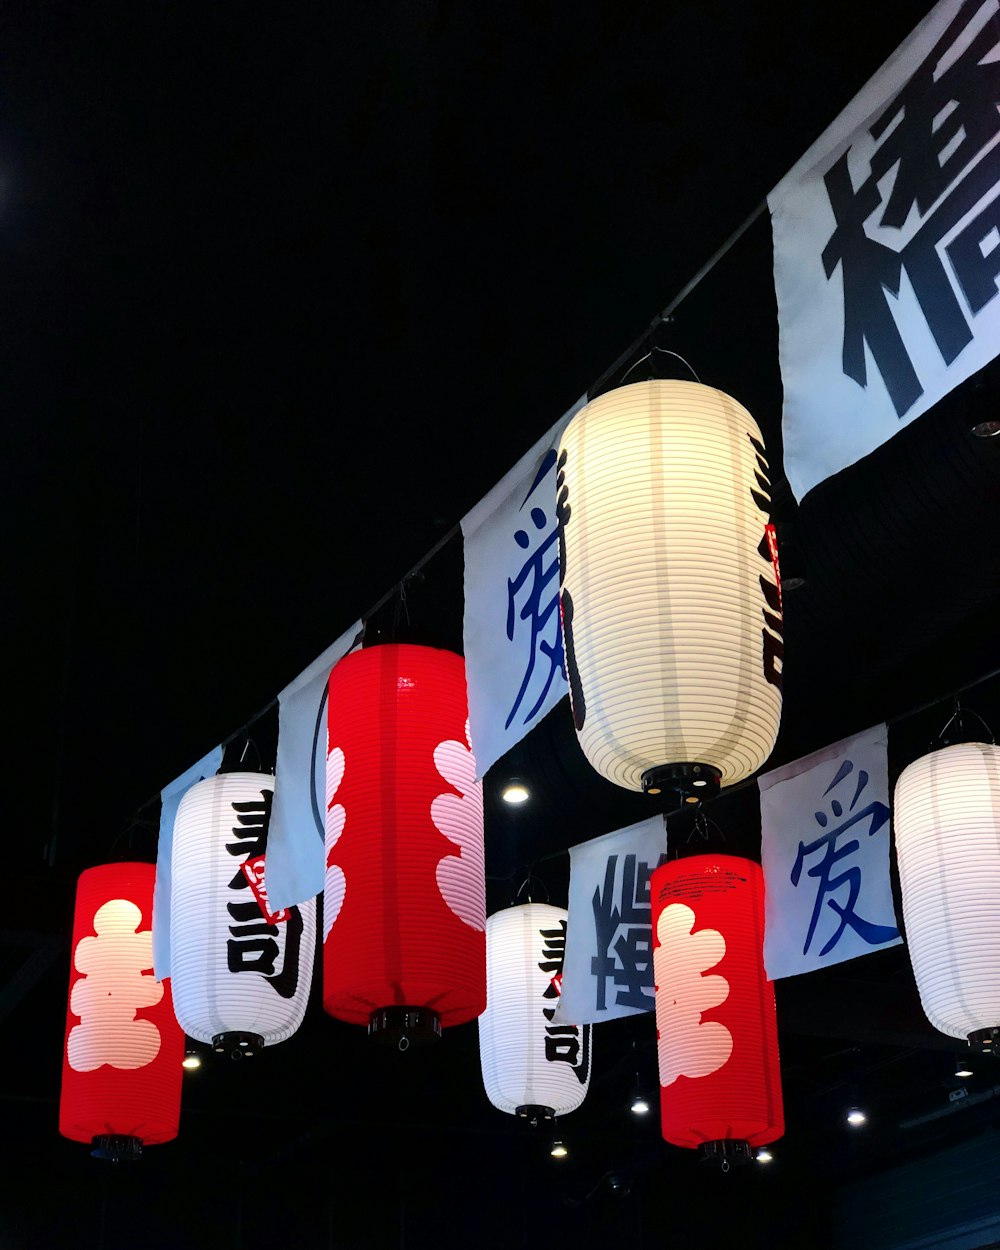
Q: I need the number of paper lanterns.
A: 7